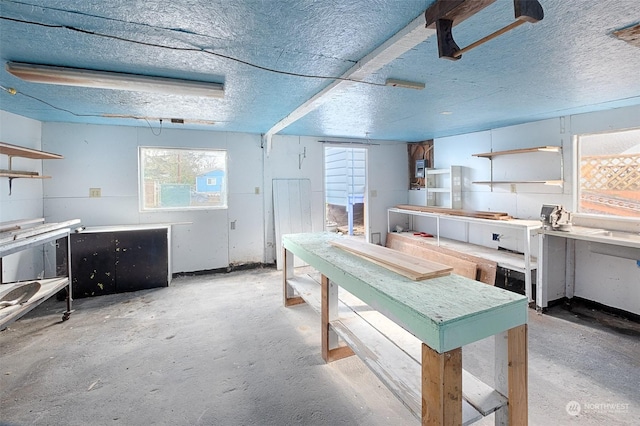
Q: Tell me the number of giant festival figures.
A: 0